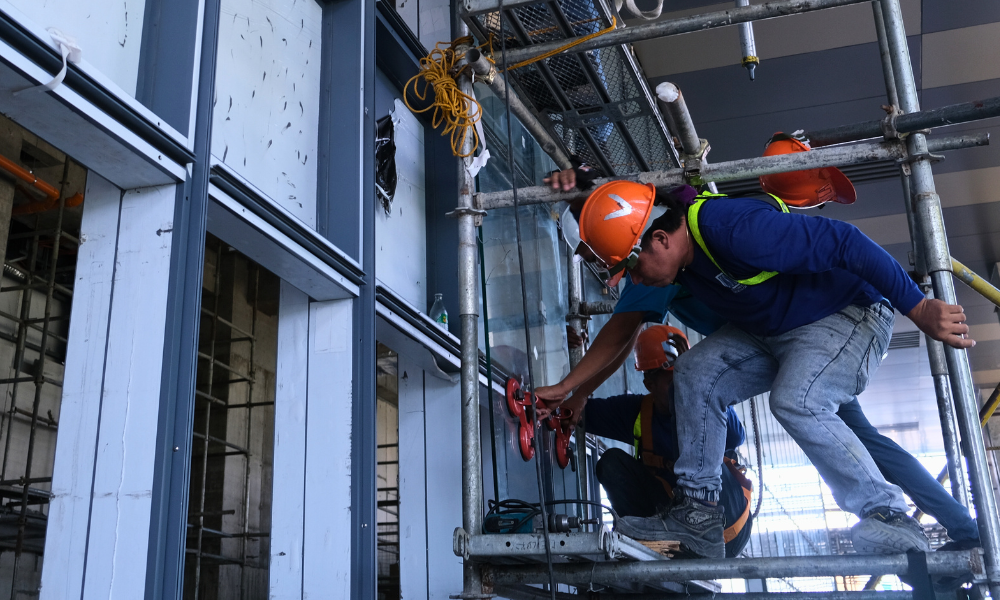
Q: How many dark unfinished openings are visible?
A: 3